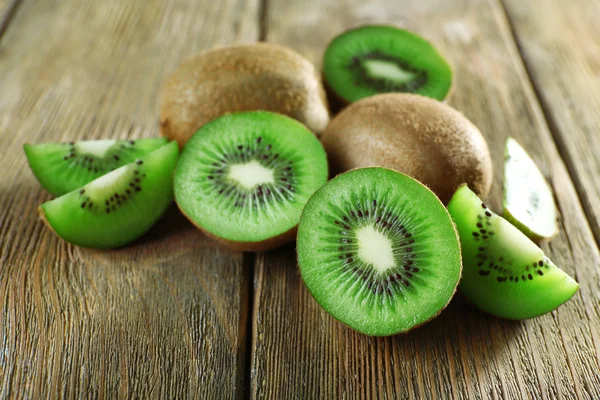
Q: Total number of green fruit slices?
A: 7